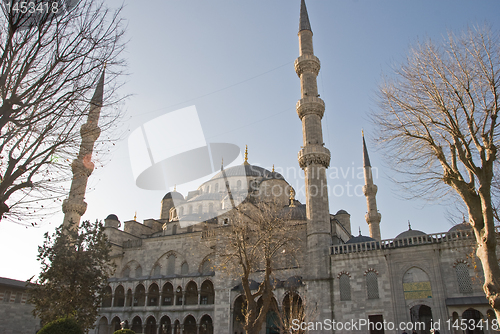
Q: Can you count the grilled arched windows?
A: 3